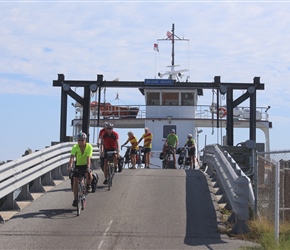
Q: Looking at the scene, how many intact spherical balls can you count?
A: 0